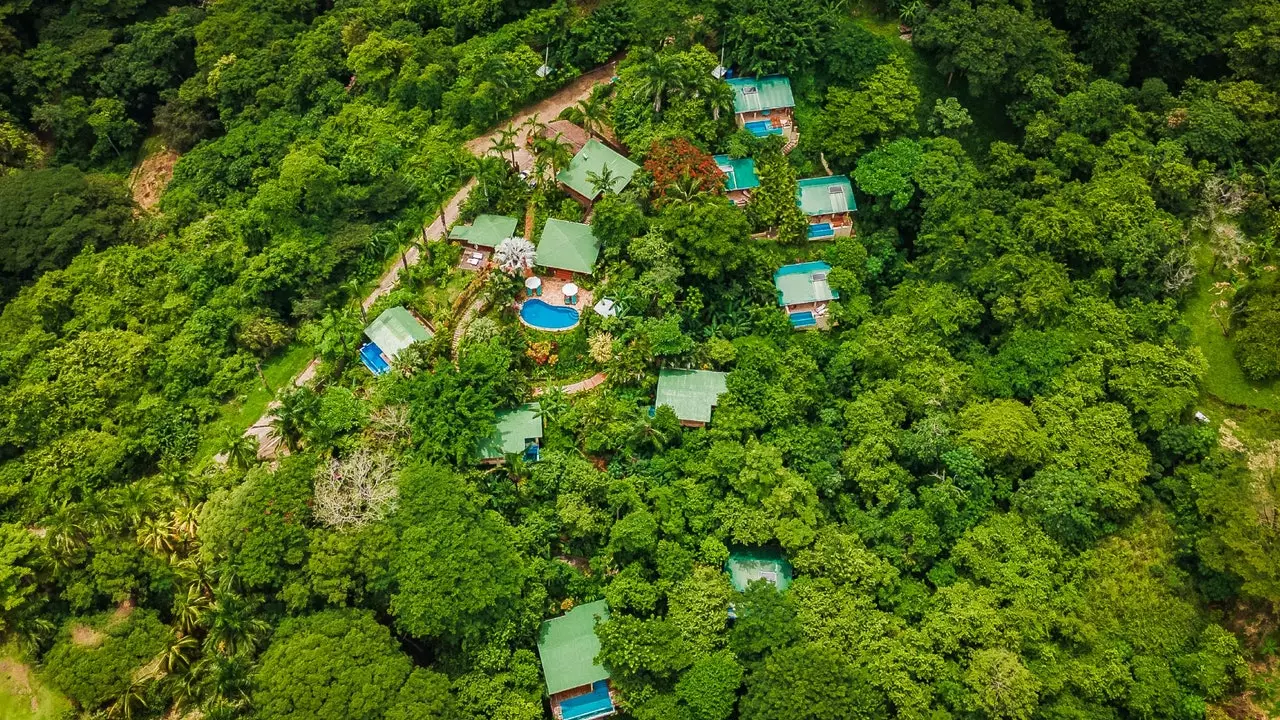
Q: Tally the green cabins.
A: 12